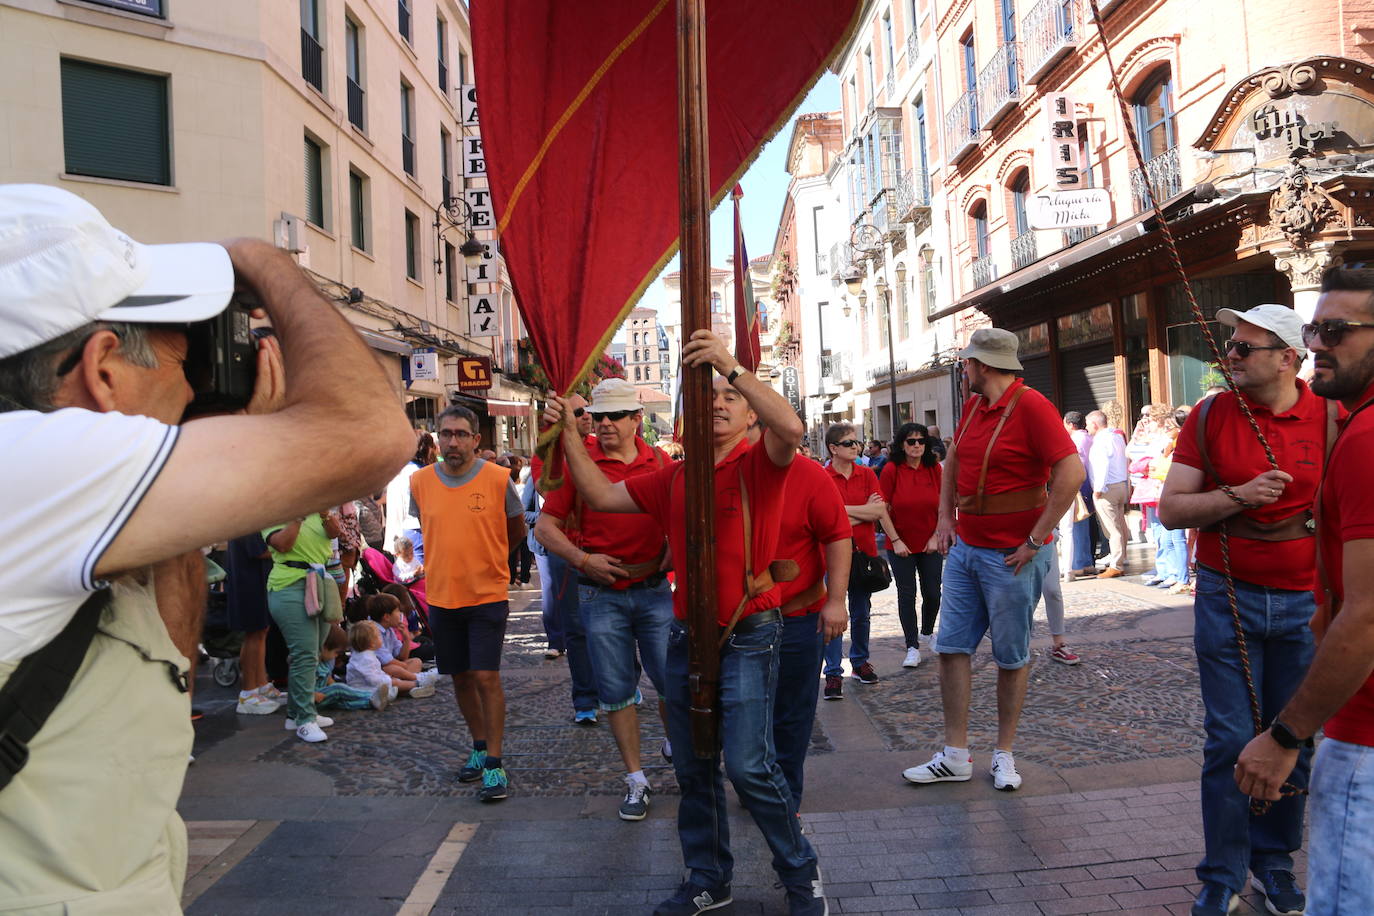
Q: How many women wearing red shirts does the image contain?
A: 2